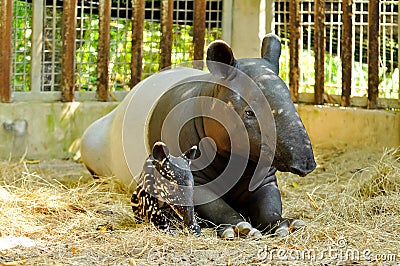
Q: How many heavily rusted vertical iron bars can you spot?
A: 10